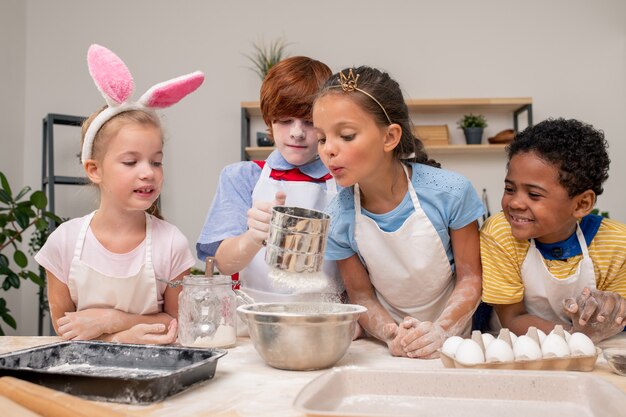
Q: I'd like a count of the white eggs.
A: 10